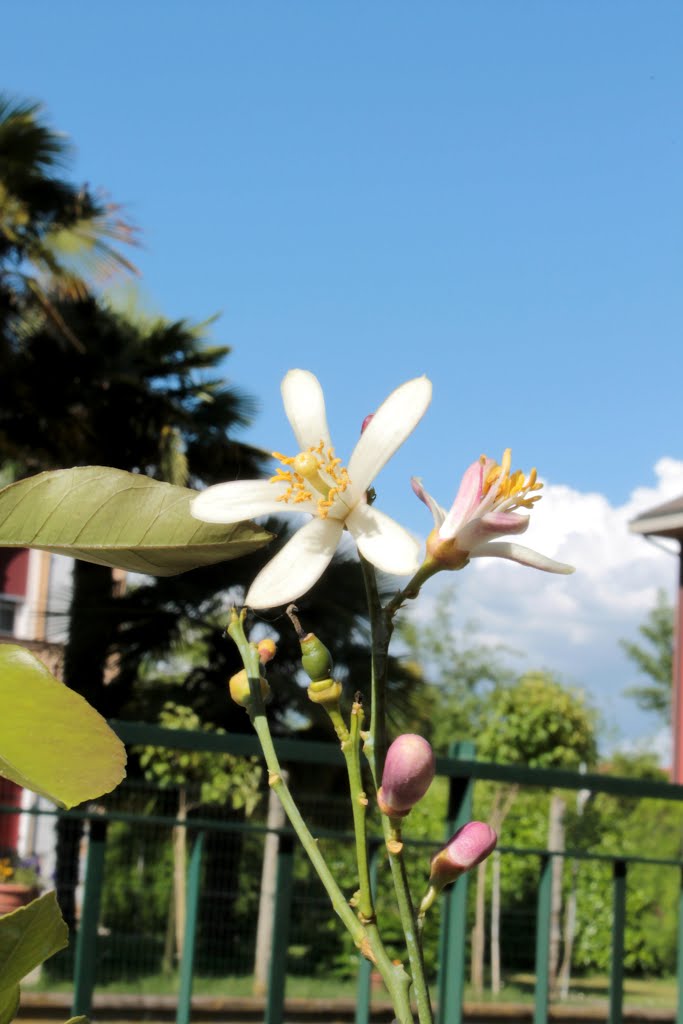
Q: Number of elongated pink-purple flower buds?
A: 2